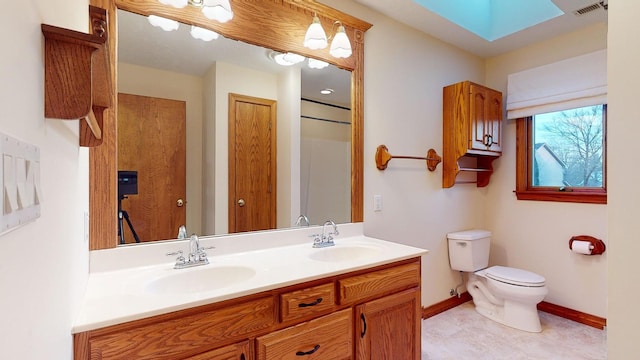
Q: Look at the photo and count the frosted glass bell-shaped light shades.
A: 4